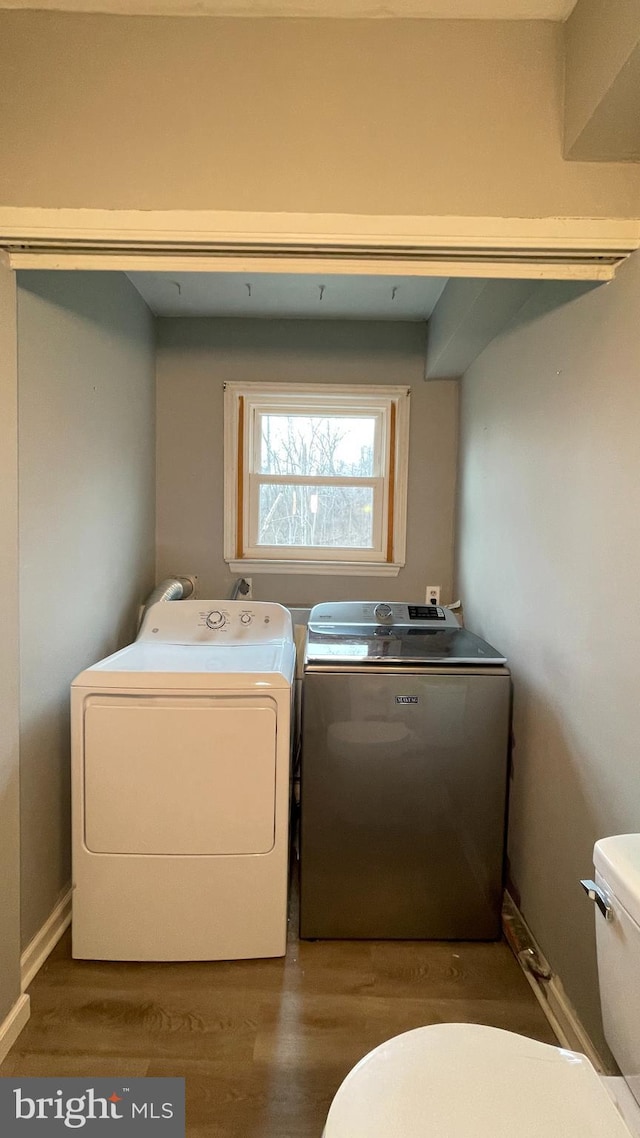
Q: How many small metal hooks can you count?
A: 4